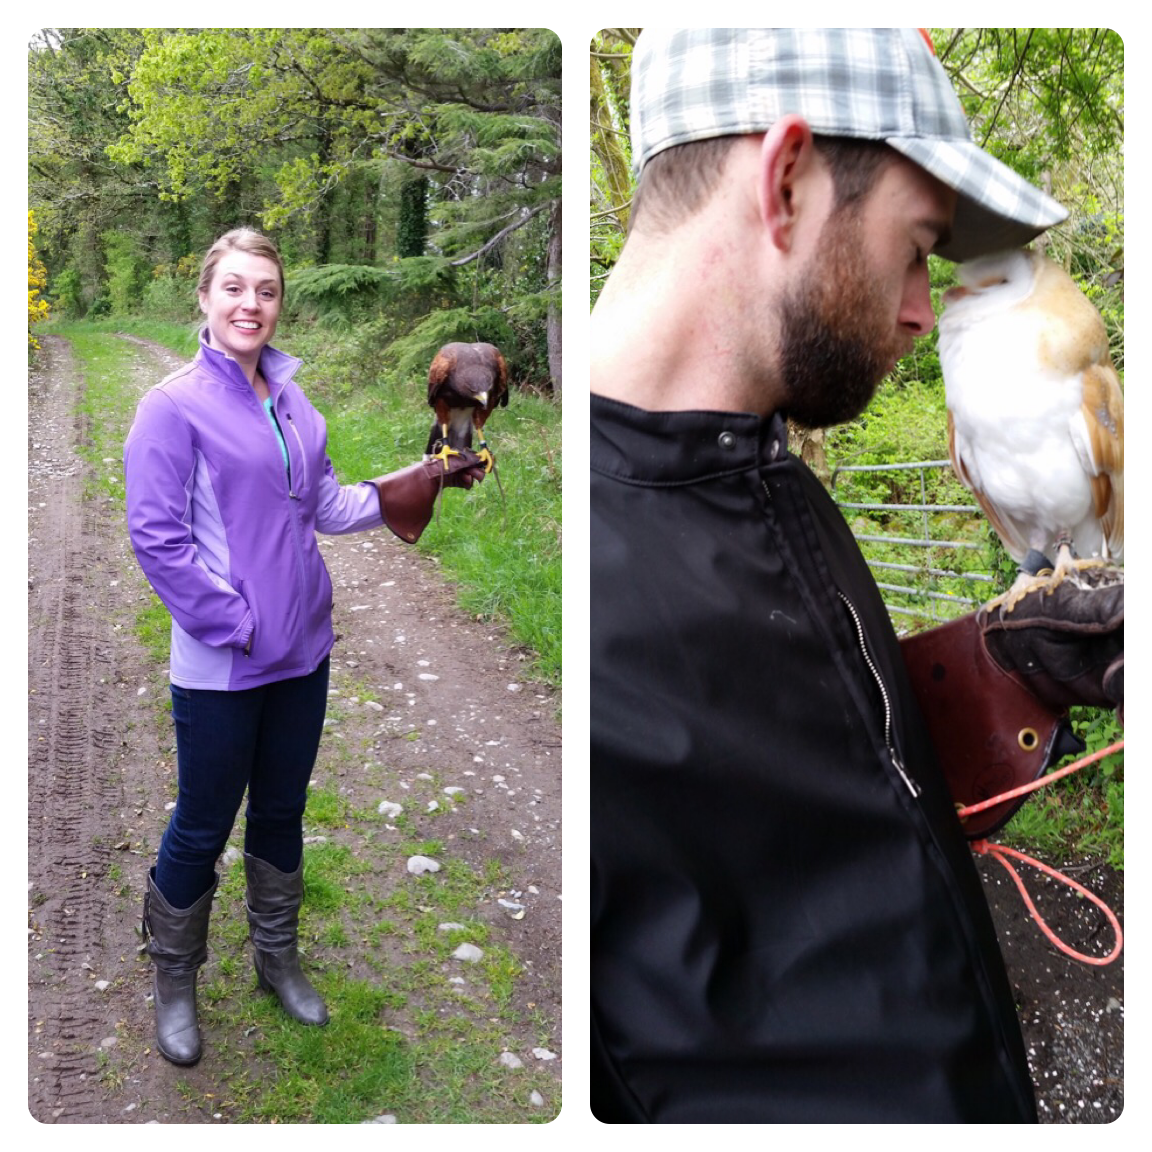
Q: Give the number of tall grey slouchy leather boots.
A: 2